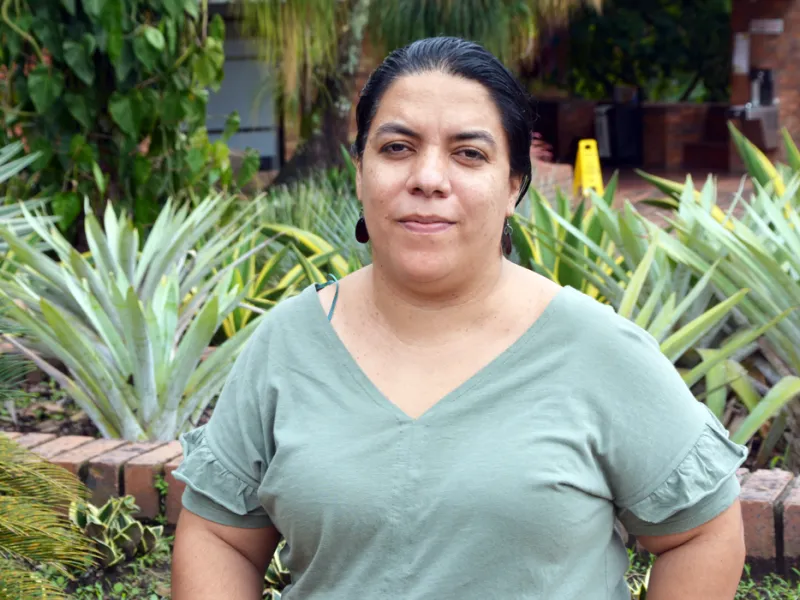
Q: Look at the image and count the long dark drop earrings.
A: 2